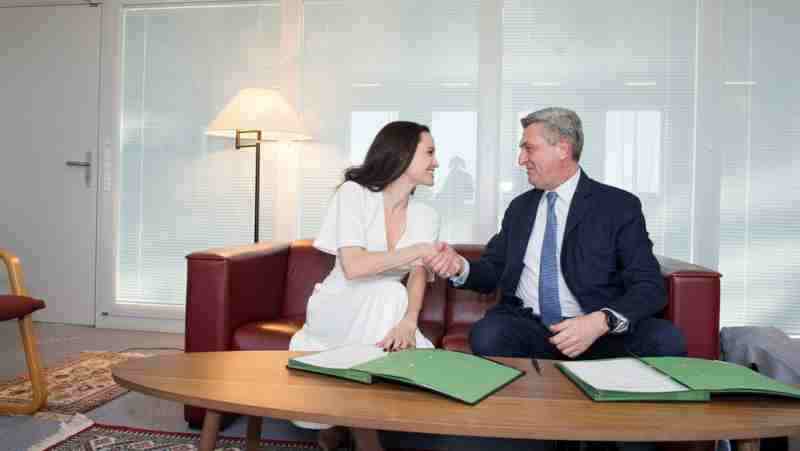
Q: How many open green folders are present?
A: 2